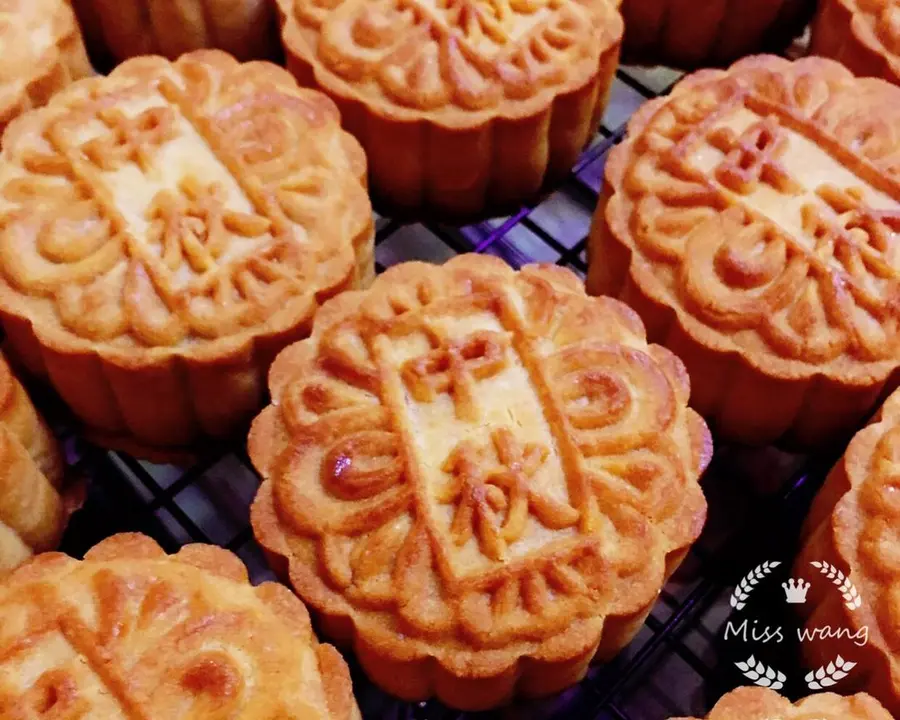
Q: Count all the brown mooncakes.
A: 12